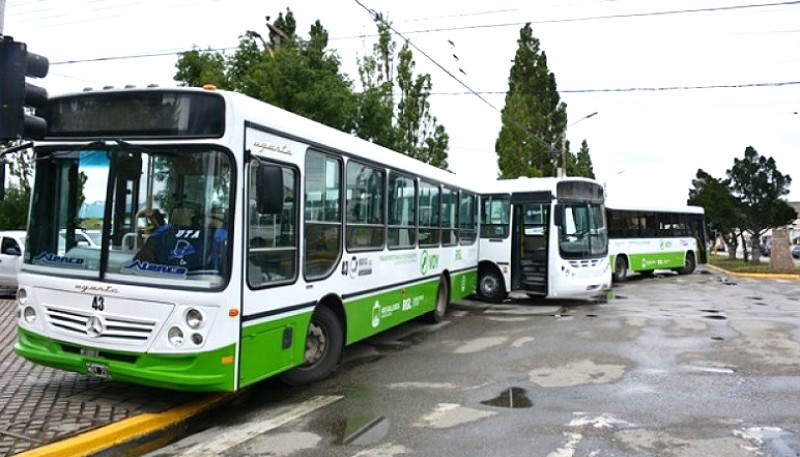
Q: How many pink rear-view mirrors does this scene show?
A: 0